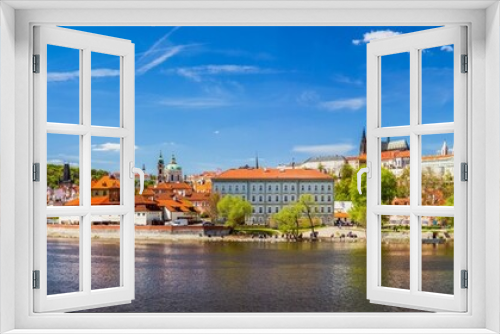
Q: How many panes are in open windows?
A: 12